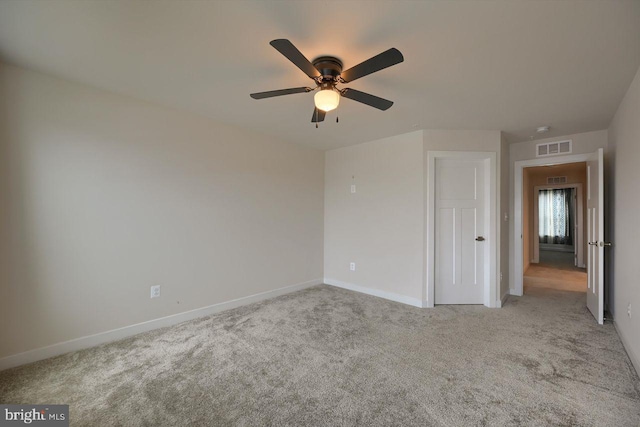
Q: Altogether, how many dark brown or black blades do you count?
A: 5